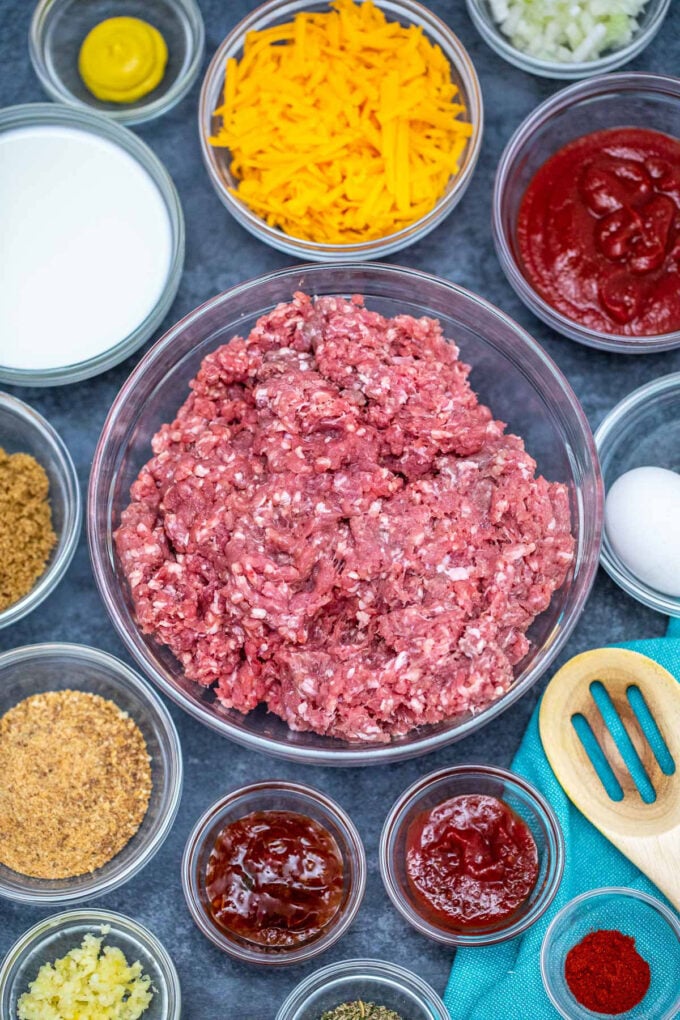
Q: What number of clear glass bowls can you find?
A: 14